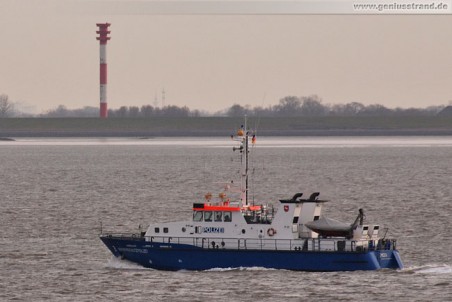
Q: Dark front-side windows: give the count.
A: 4